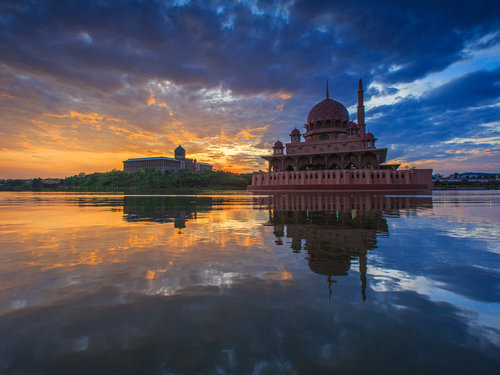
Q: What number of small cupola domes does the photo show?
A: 4